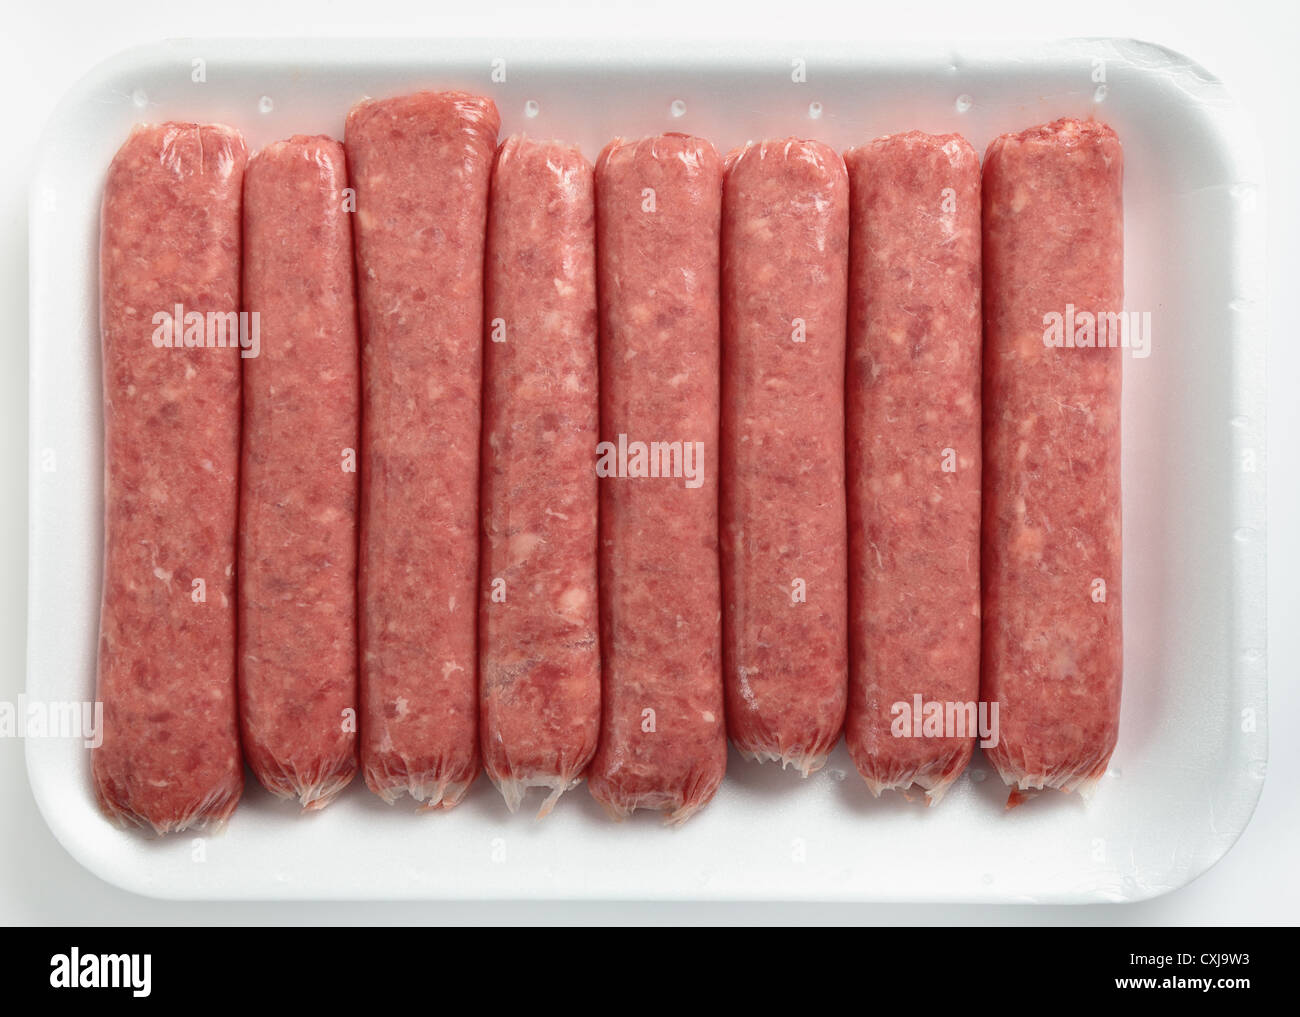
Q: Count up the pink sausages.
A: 8